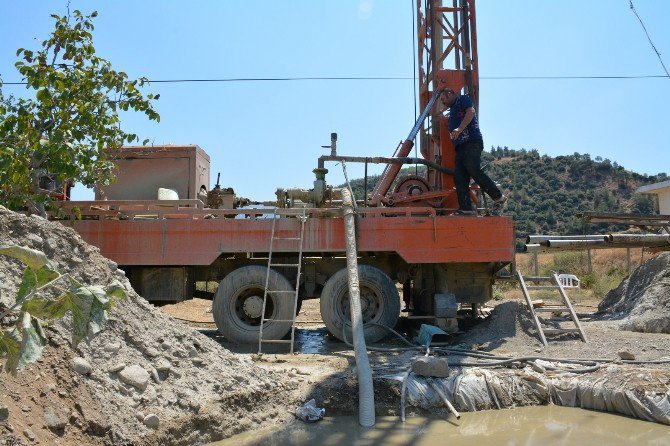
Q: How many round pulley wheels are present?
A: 1